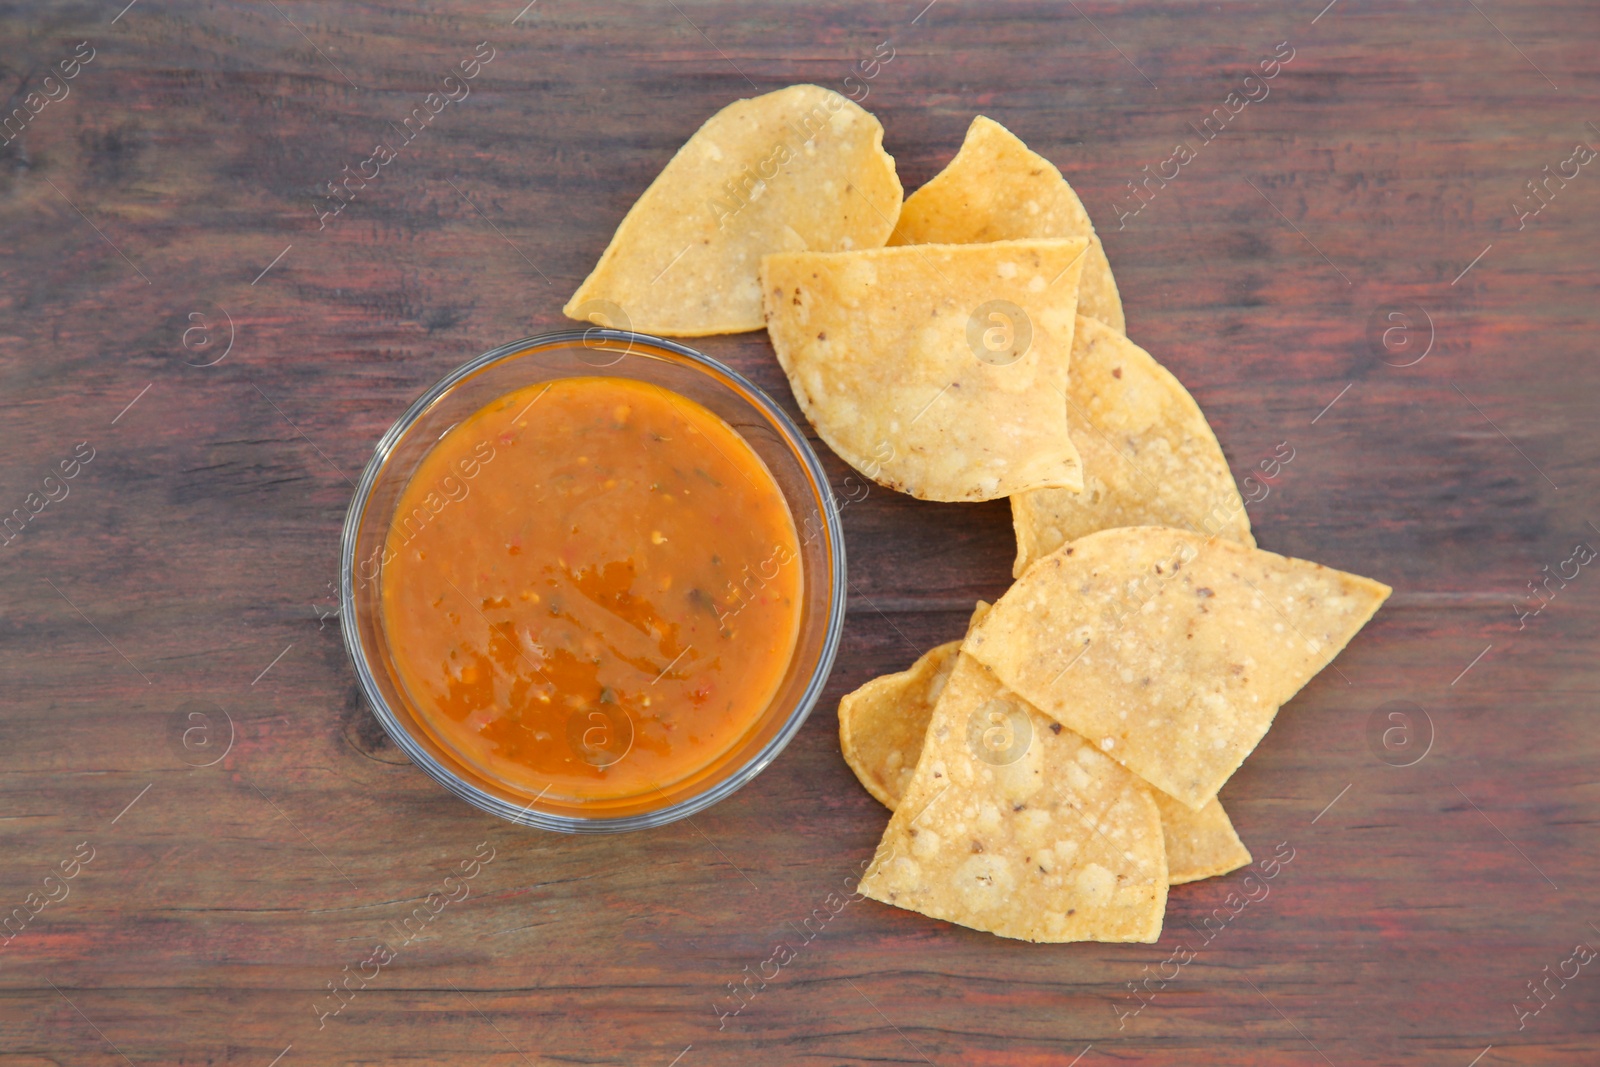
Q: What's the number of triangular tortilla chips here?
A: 7